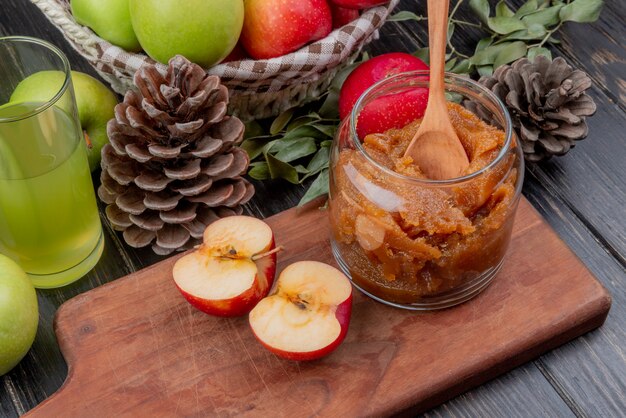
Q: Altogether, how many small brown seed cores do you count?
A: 2